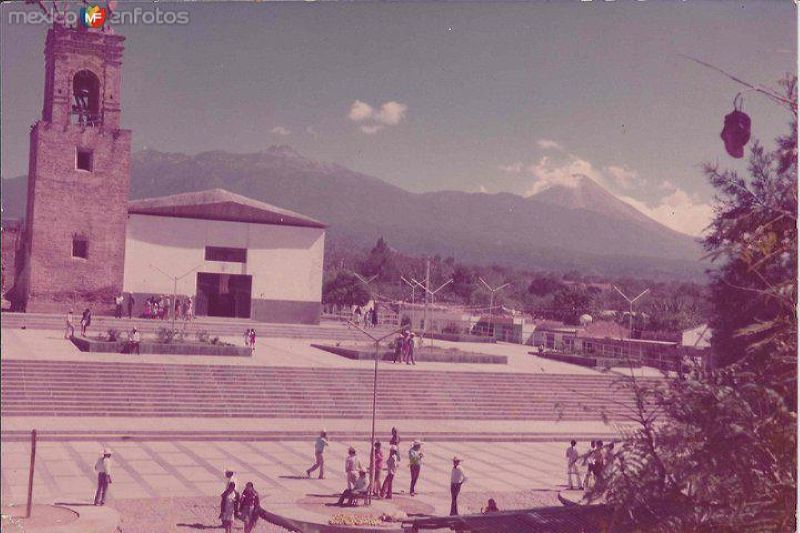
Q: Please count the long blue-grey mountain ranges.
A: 1